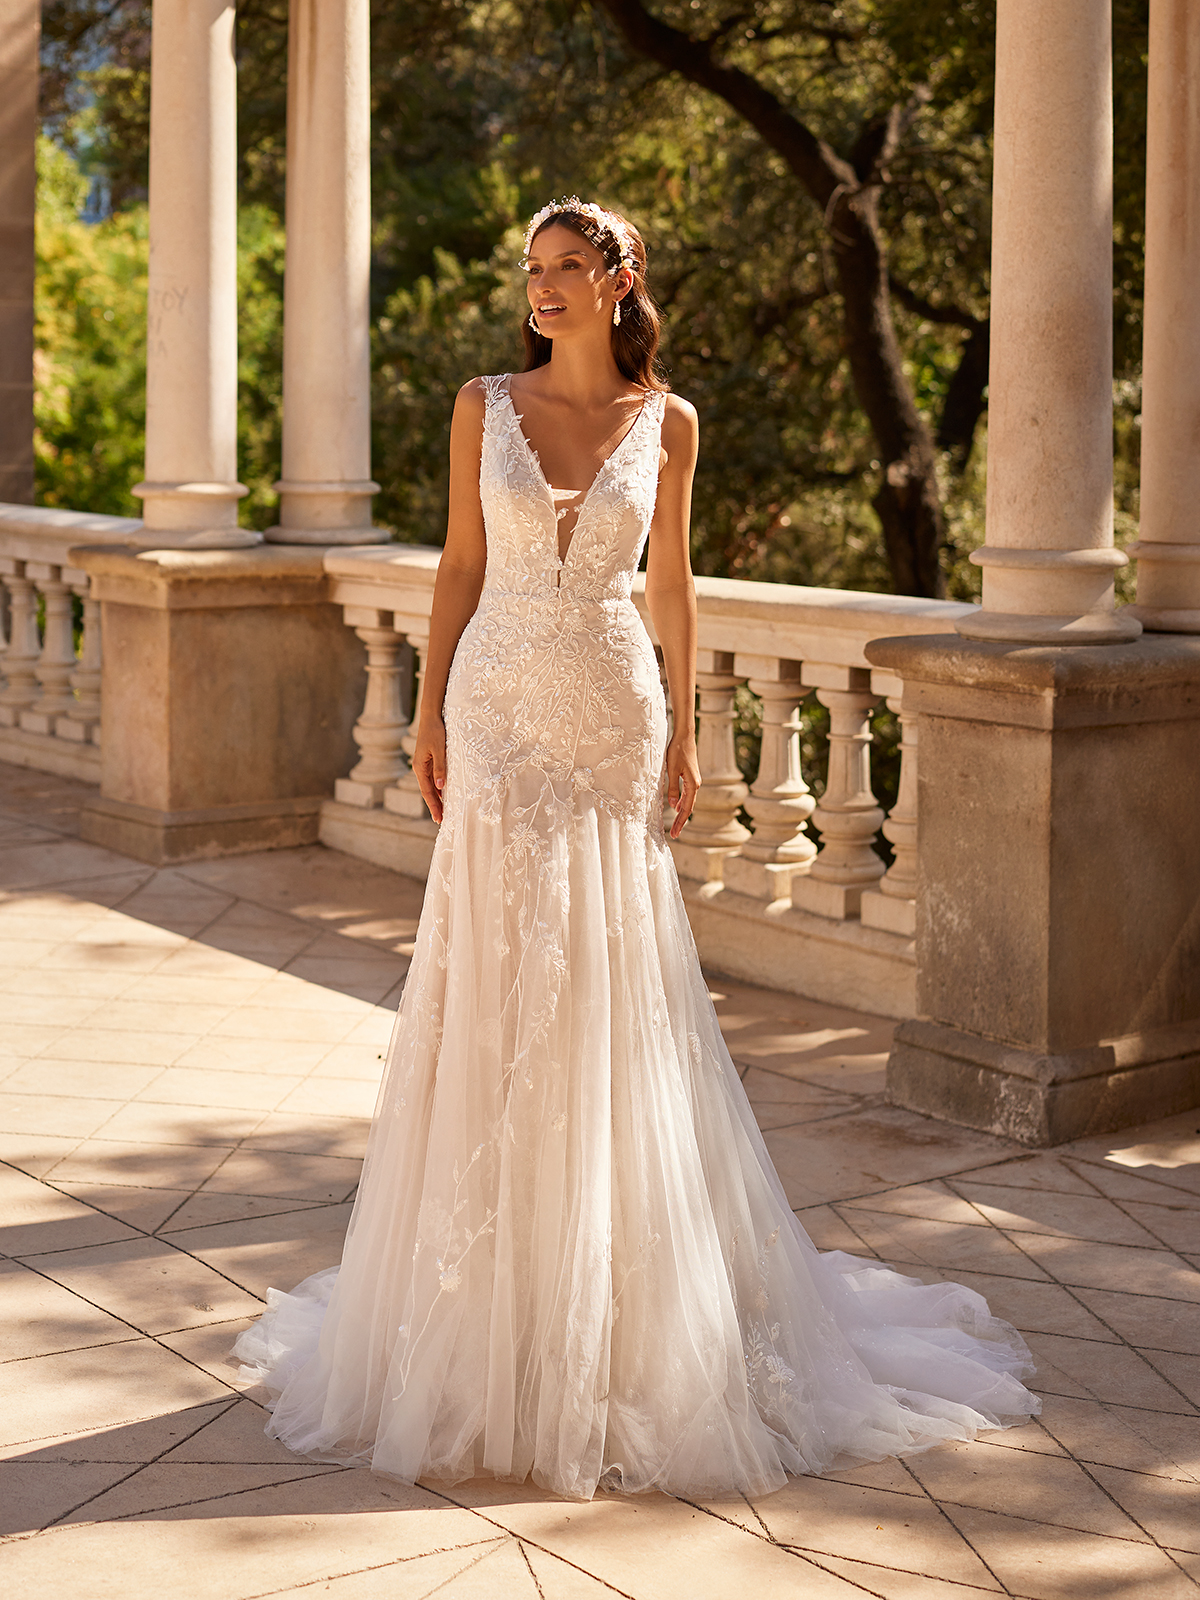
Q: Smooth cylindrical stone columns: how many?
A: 4